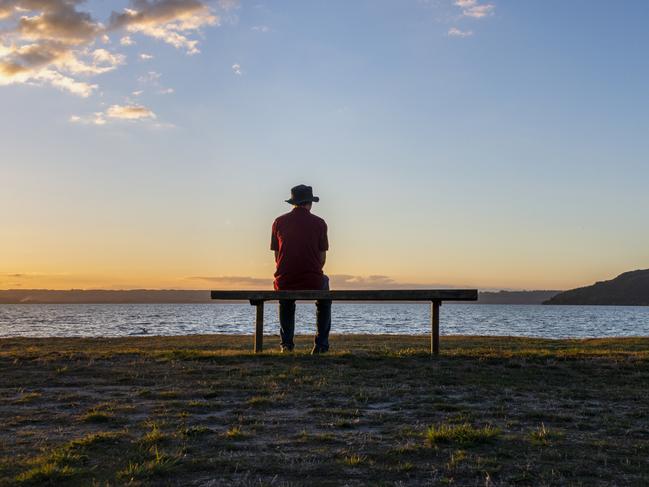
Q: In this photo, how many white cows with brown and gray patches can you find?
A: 0